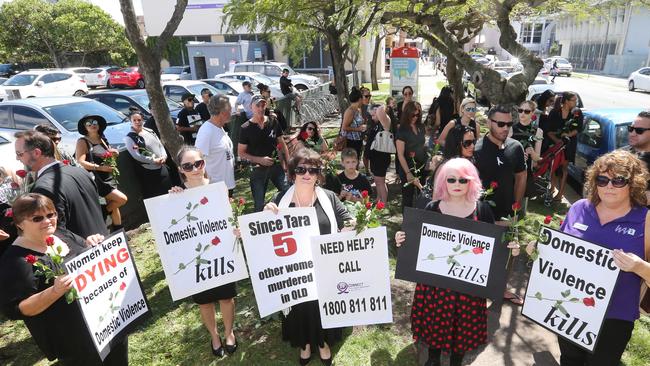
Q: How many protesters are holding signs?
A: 5